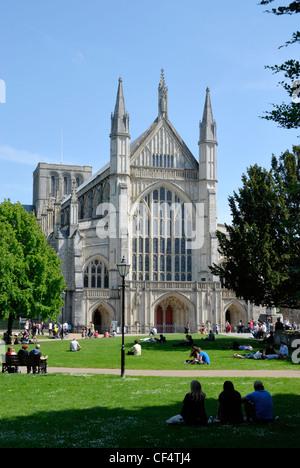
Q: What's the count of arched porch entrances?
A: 3